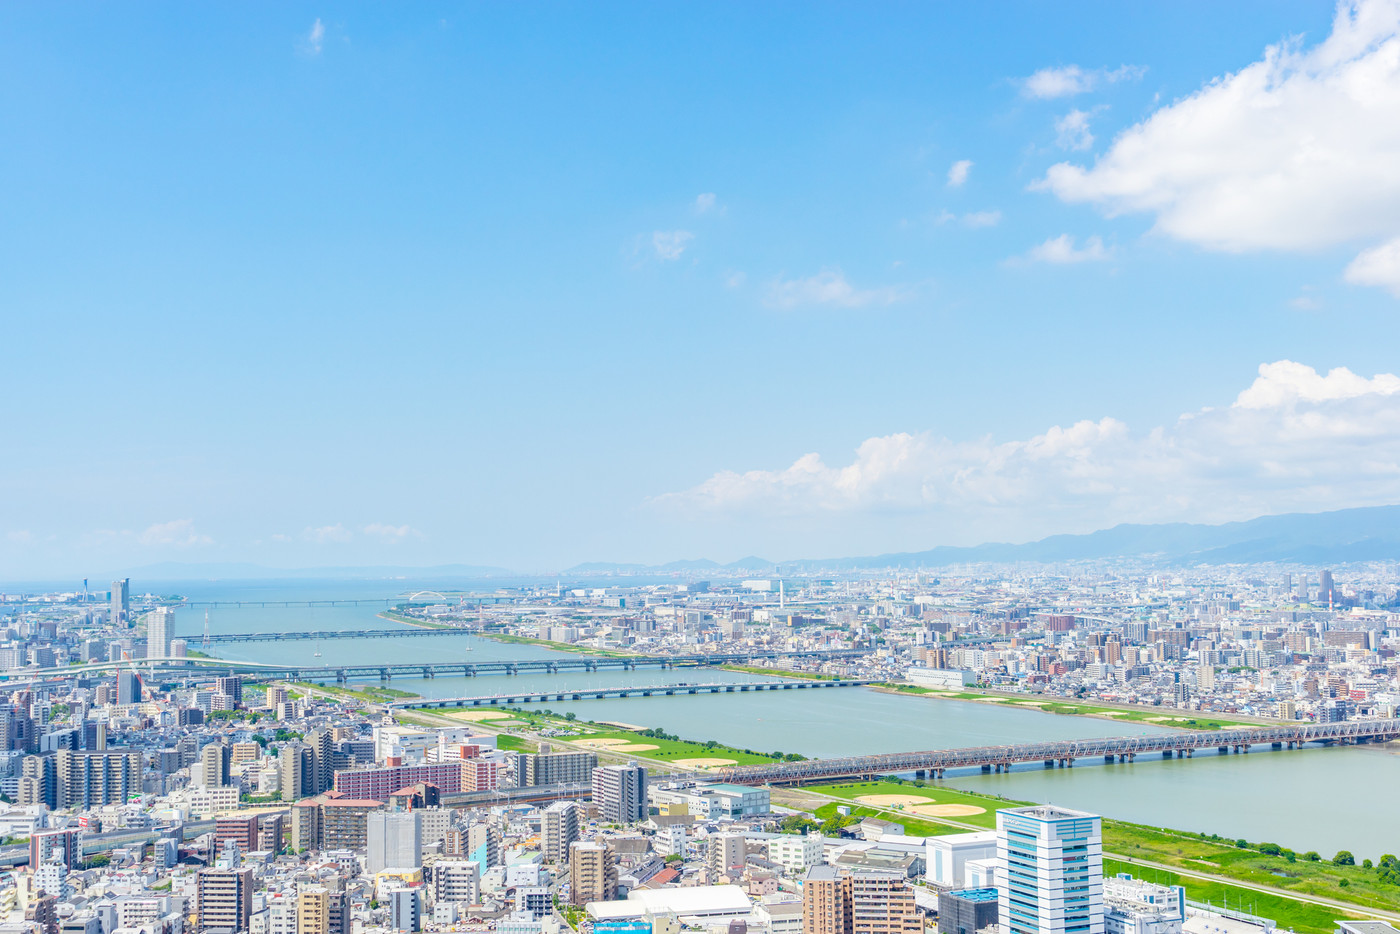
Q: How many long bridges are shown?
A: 5